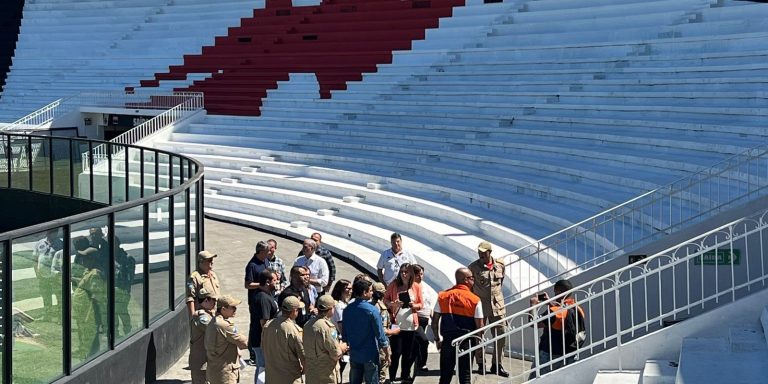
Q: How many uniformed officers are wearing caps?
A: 7